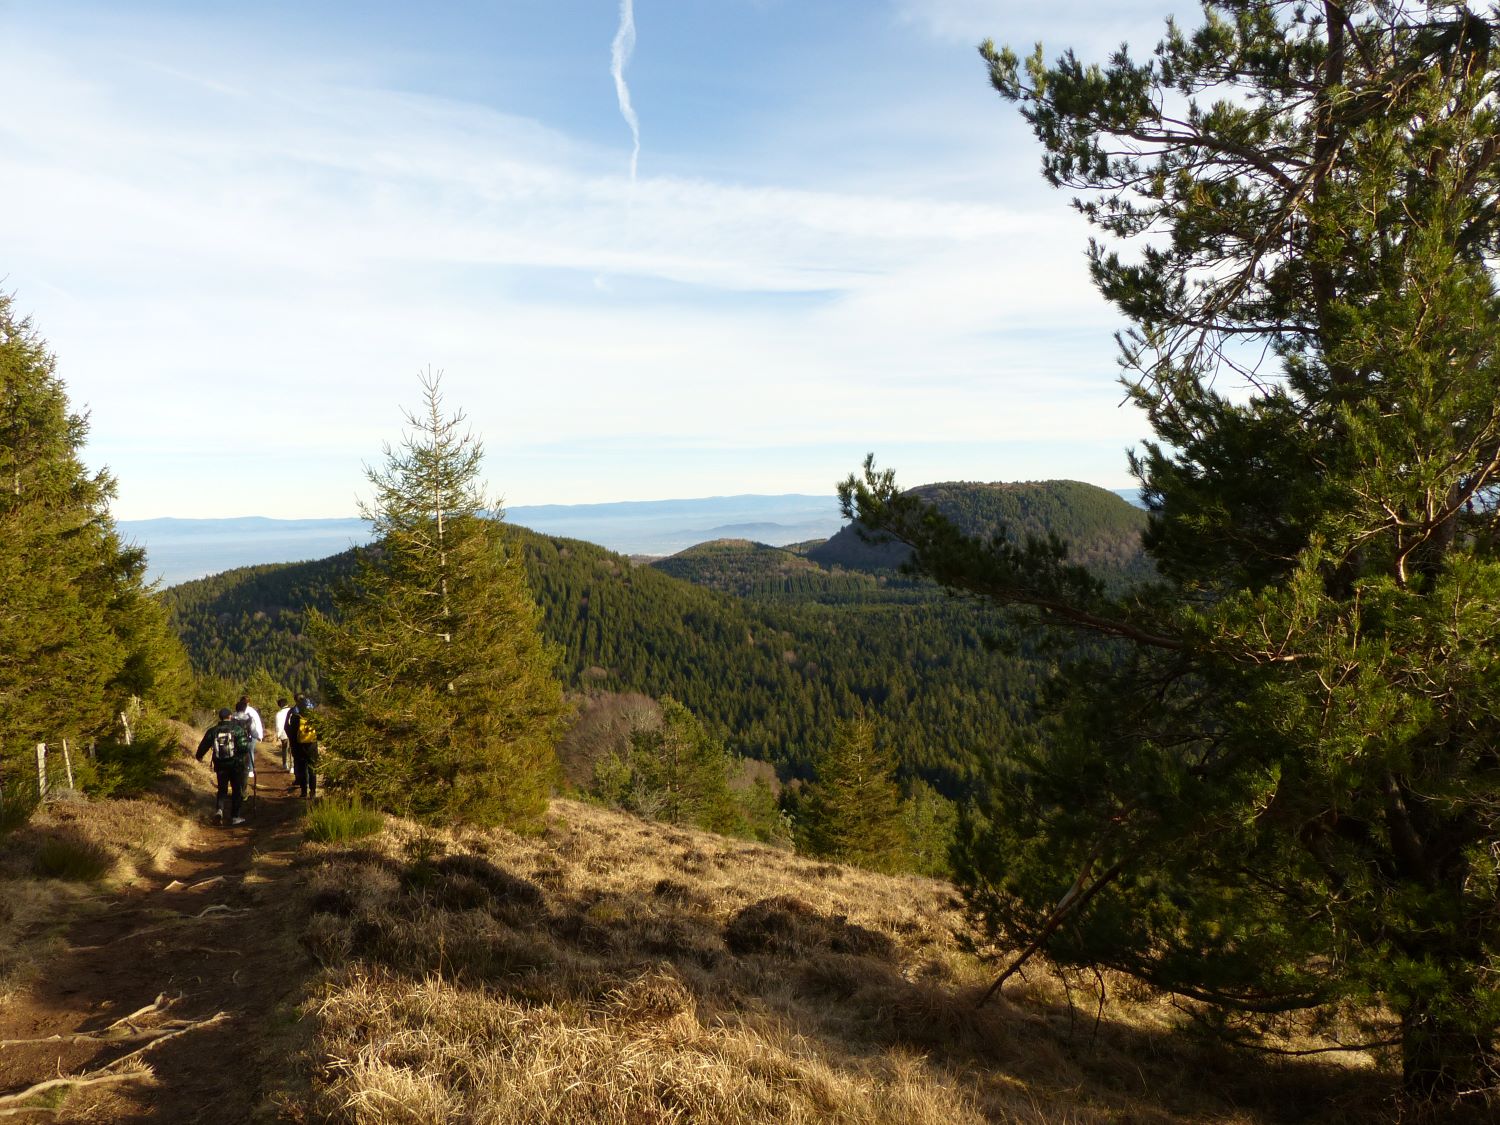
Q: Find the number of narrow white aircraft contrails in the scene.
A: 1